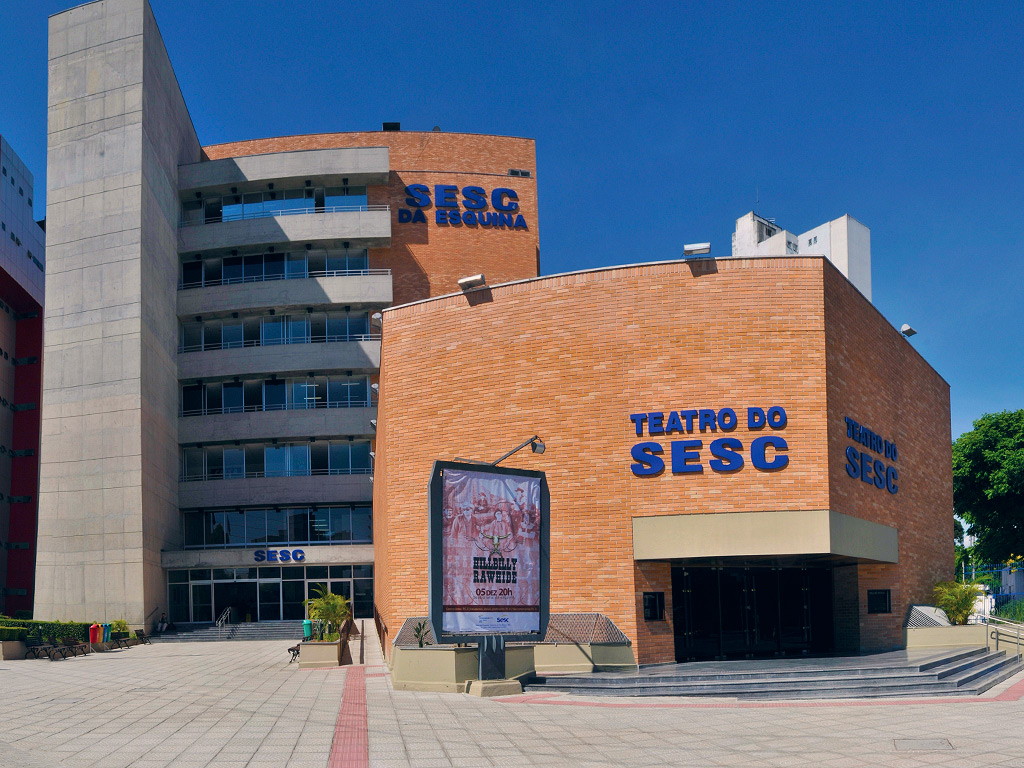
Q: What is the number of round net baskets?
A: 0